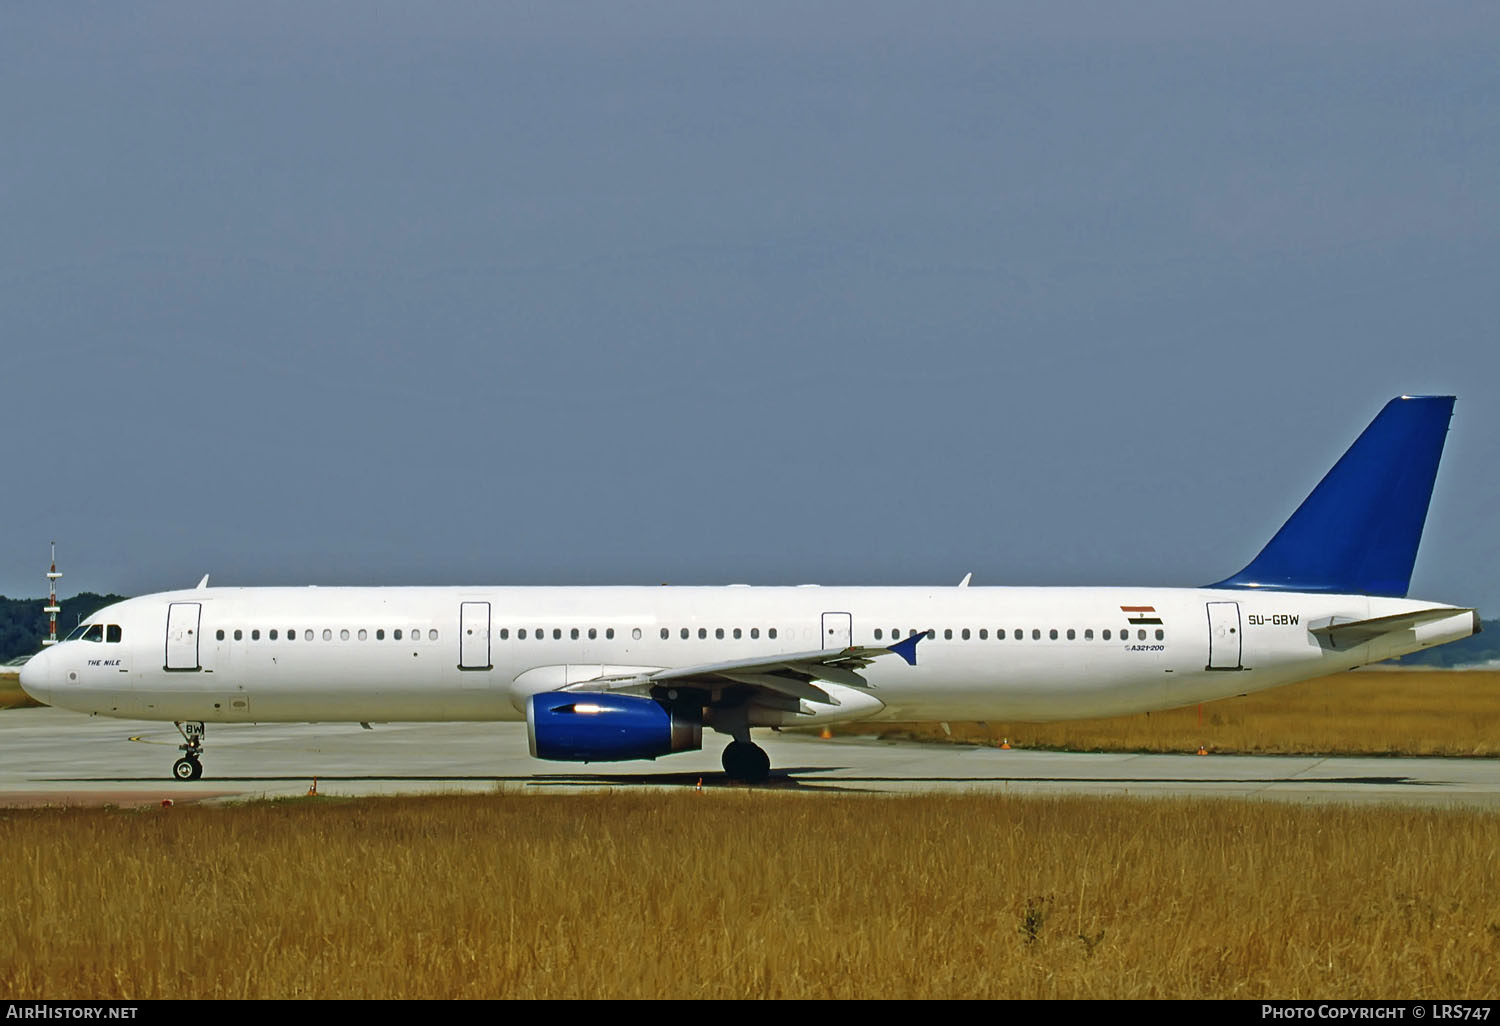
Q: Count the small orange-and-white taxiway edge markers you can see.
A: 5